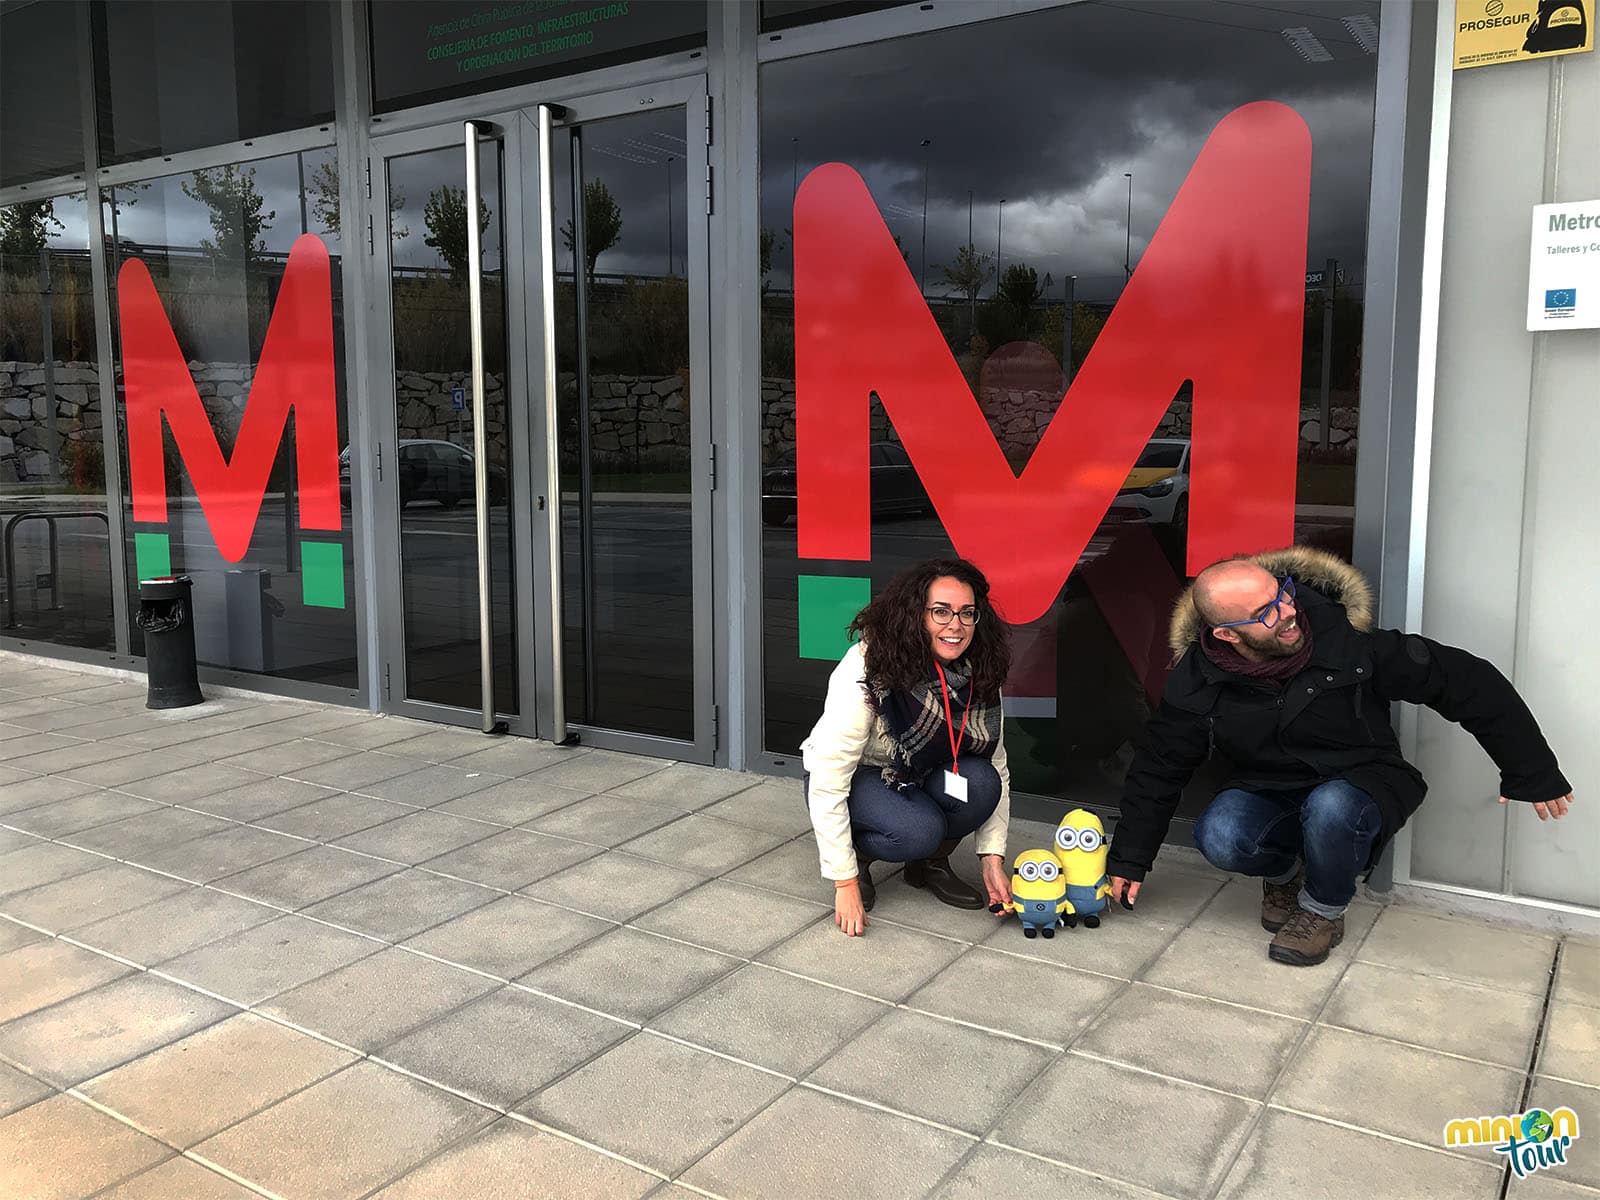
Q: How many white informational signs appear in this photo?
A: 1